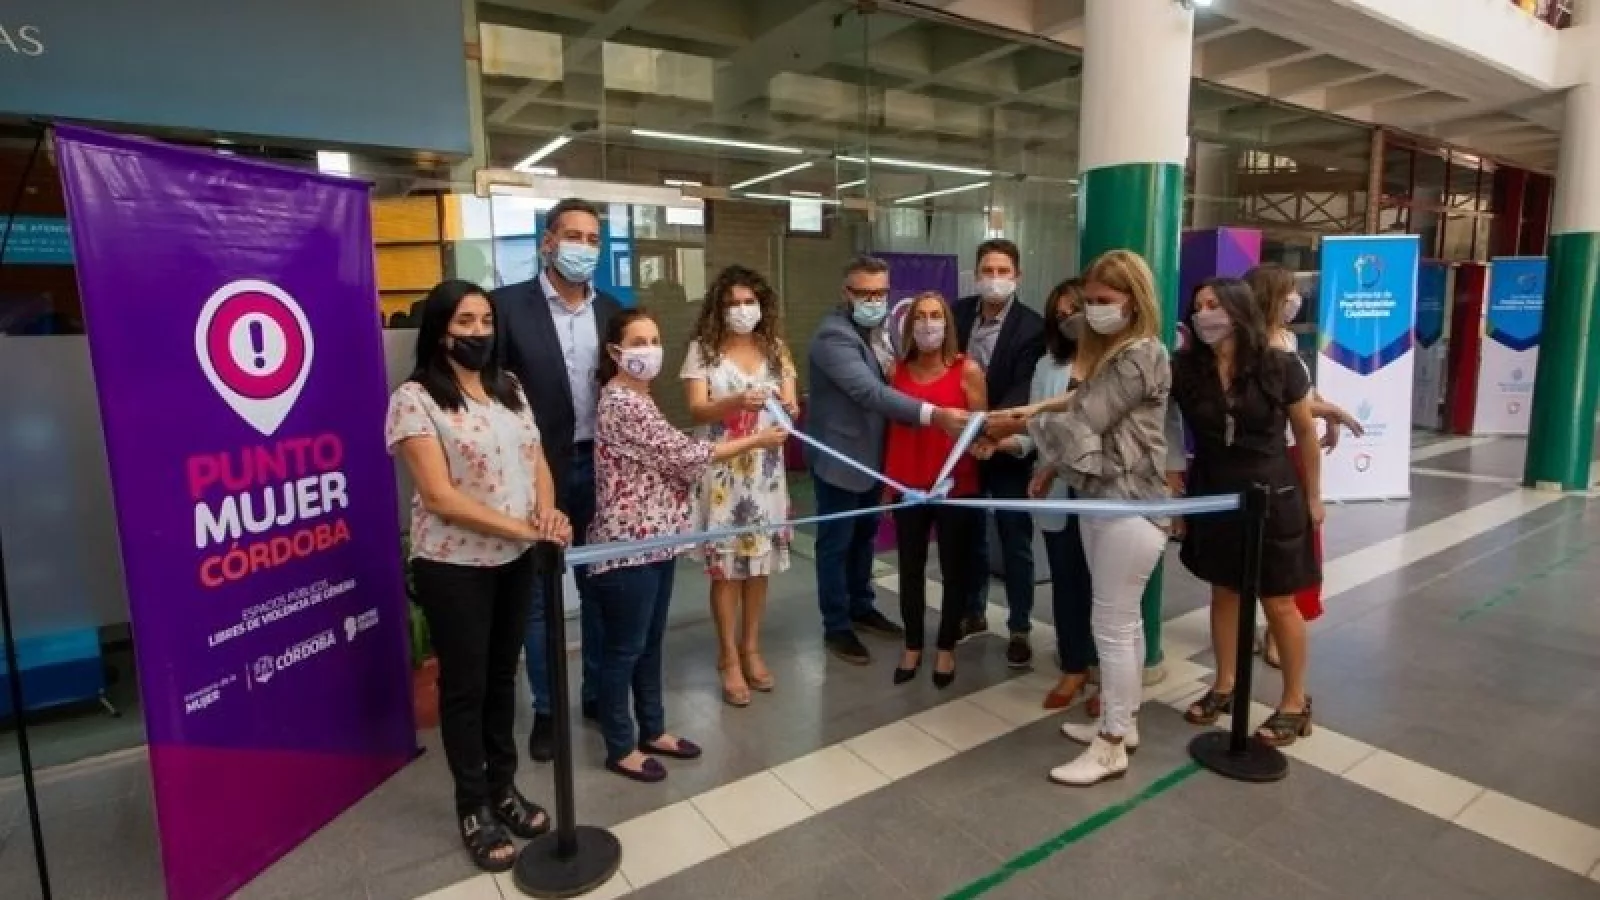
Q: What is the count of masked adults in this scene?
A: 11